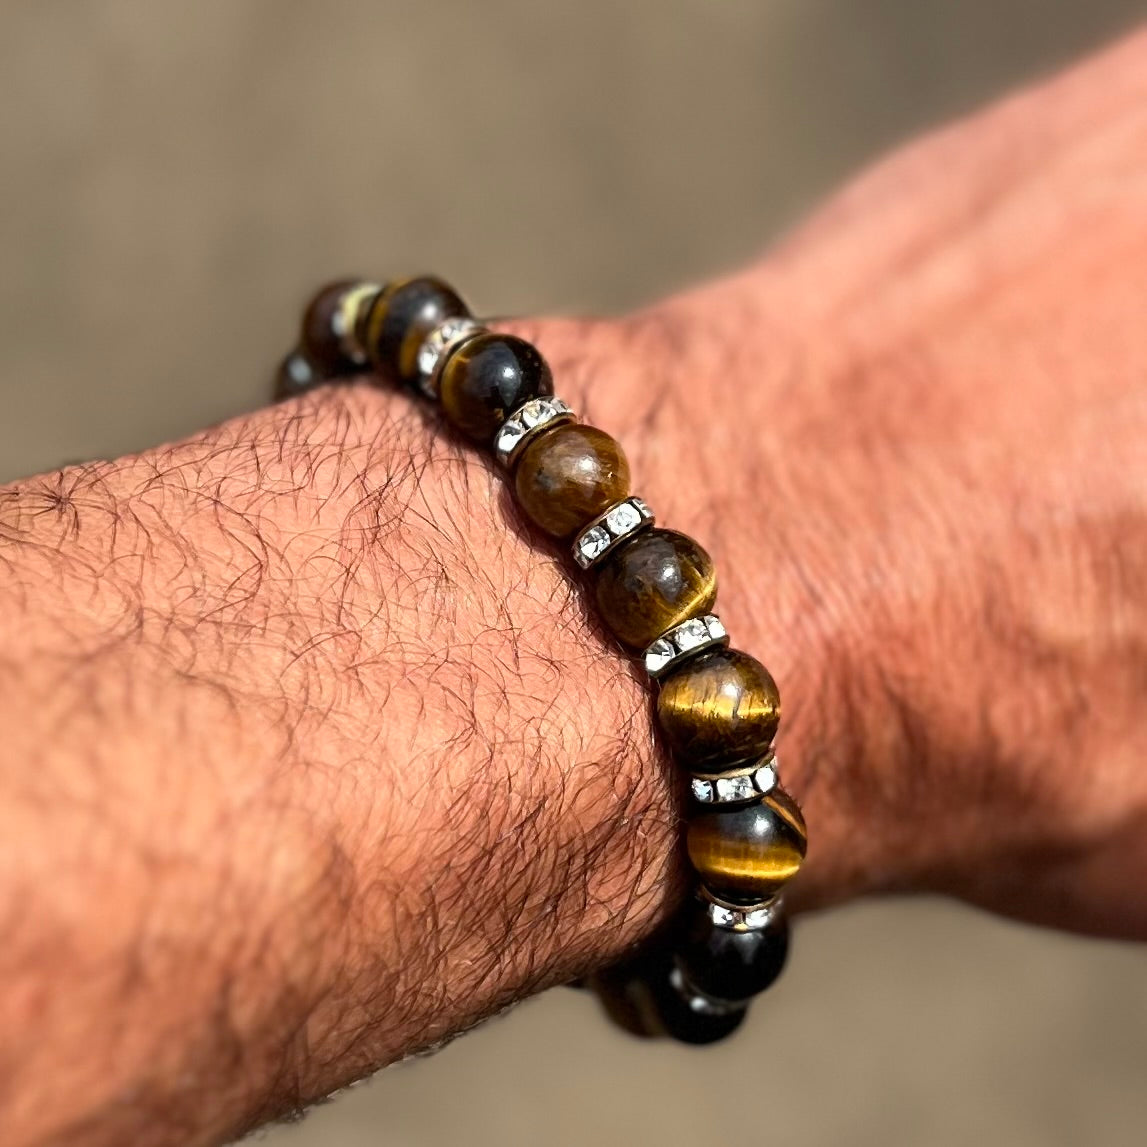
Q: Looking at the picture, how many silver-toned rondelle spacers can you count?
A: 8